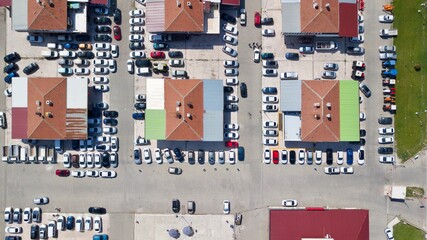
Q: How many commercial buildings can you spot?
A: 7